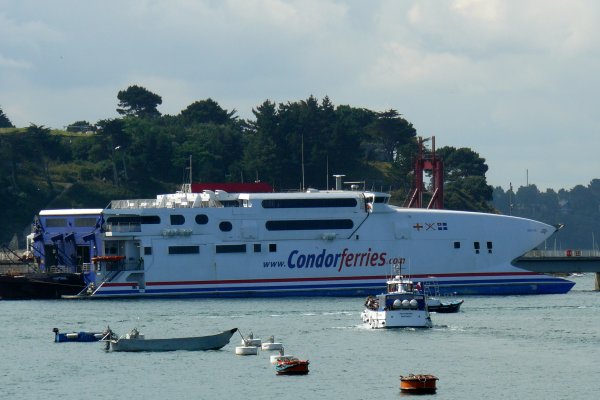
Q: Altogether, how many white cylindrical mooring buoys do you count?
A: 4